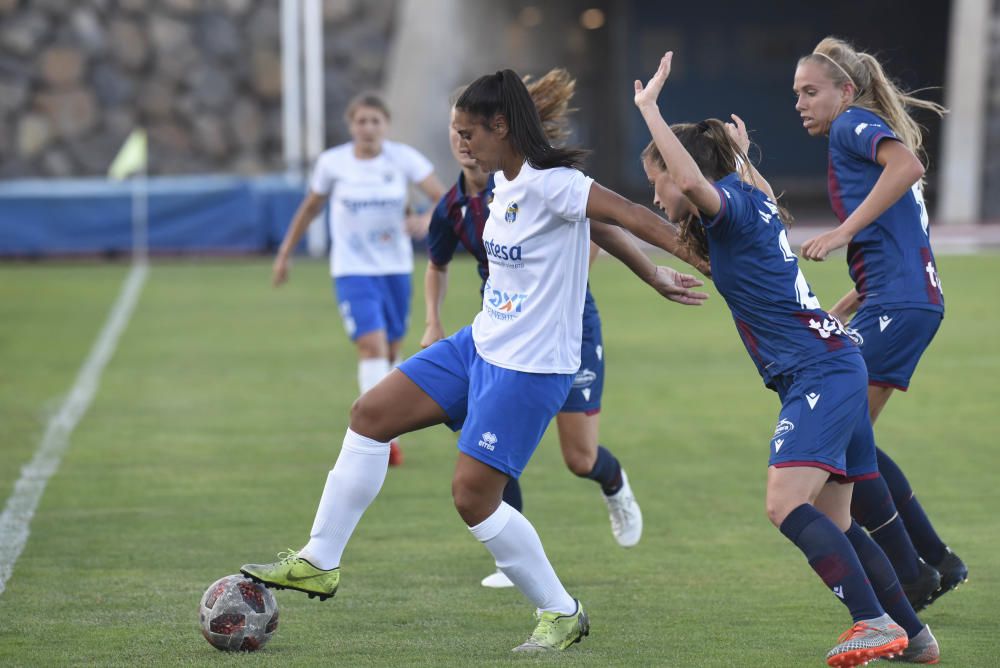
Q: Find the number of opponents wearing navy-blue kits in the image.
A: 3